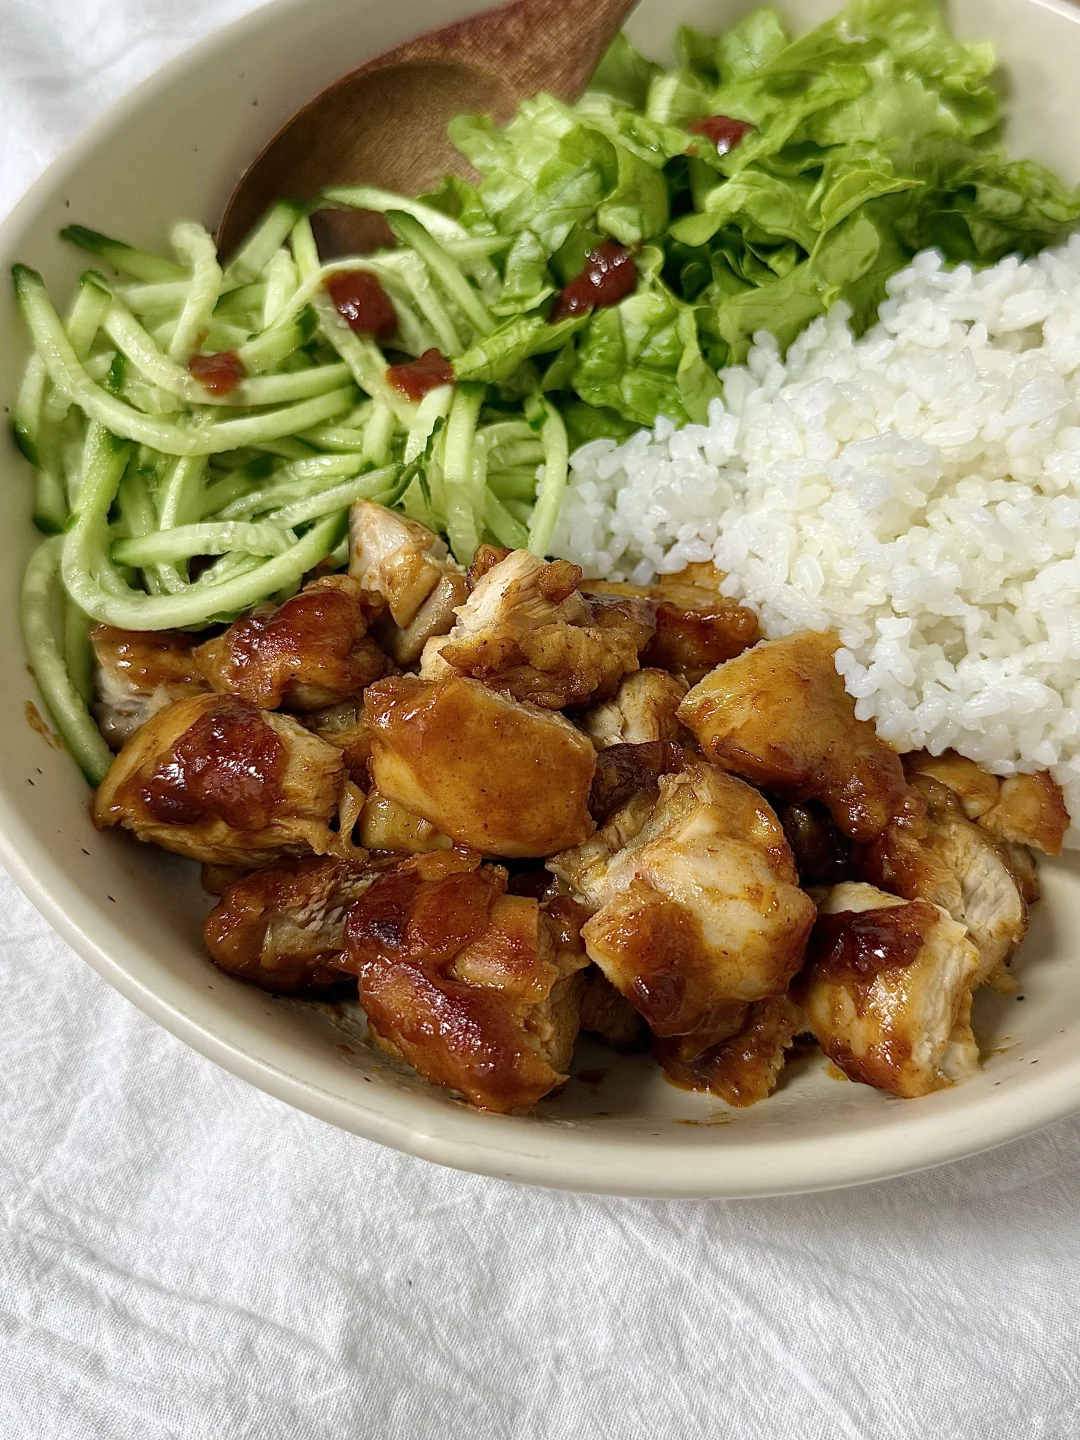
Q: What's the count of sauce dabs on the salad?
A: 5